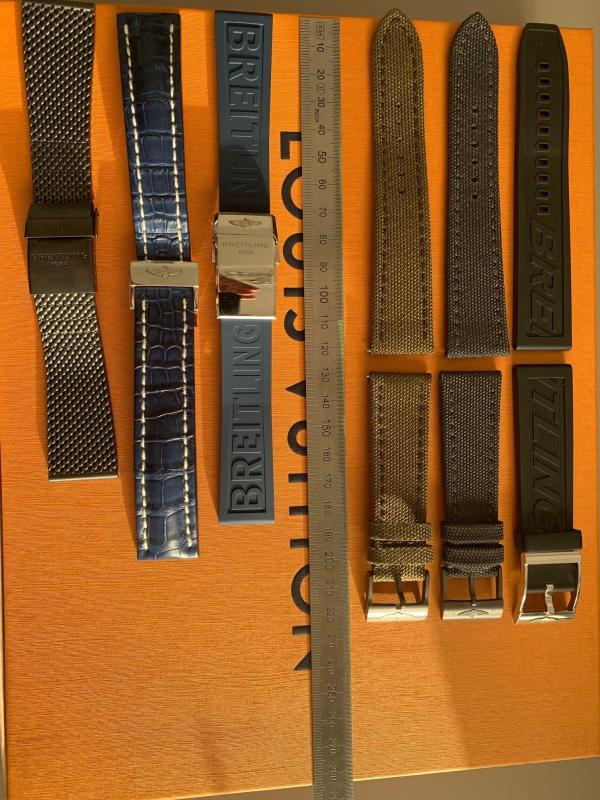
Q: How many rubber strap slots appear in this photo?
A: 10